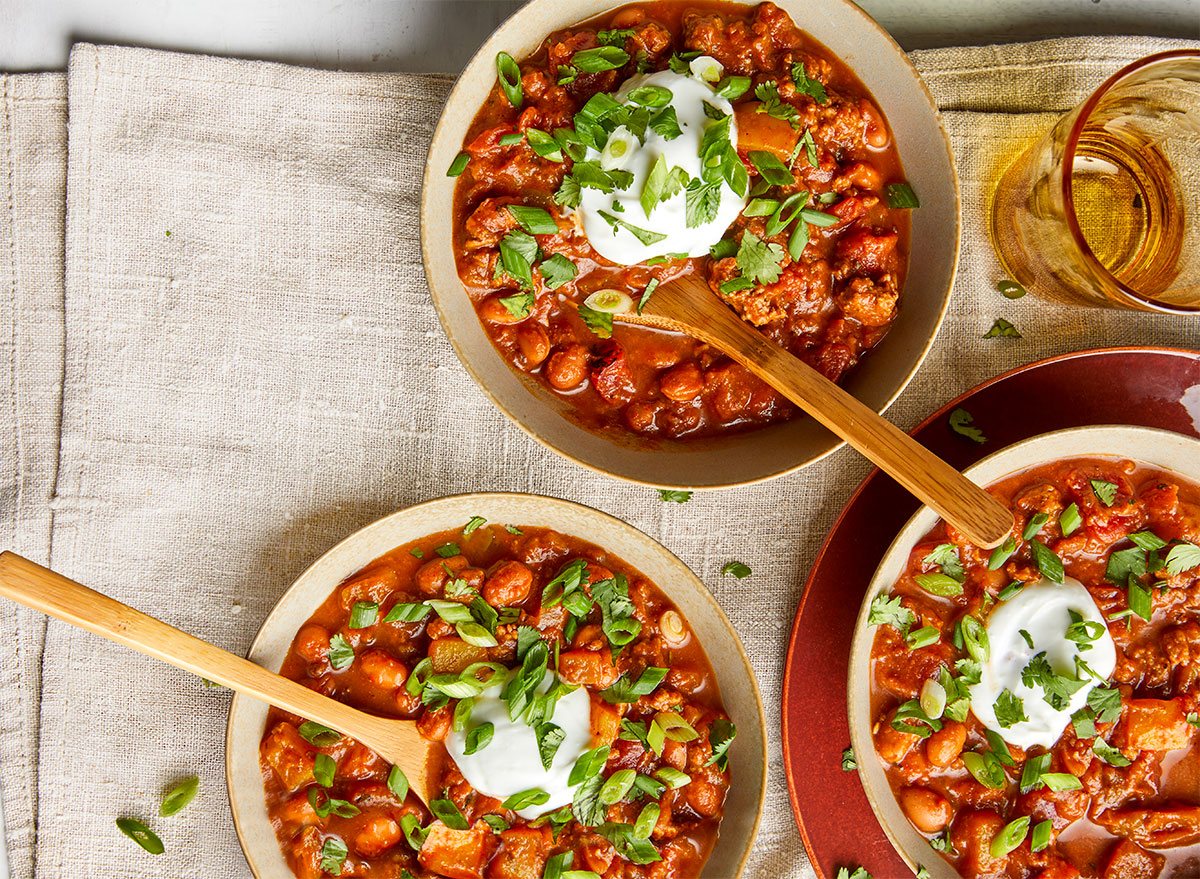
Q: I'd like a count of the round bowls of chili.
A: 3